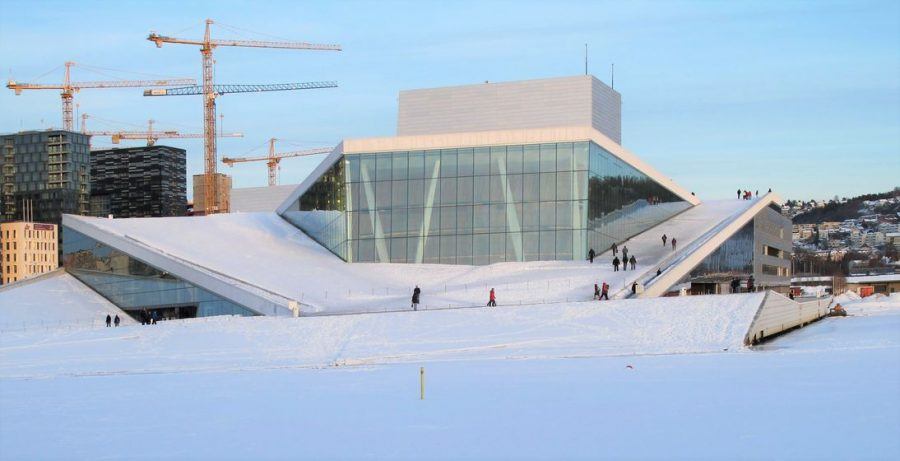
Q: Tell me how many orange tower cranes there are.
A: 5